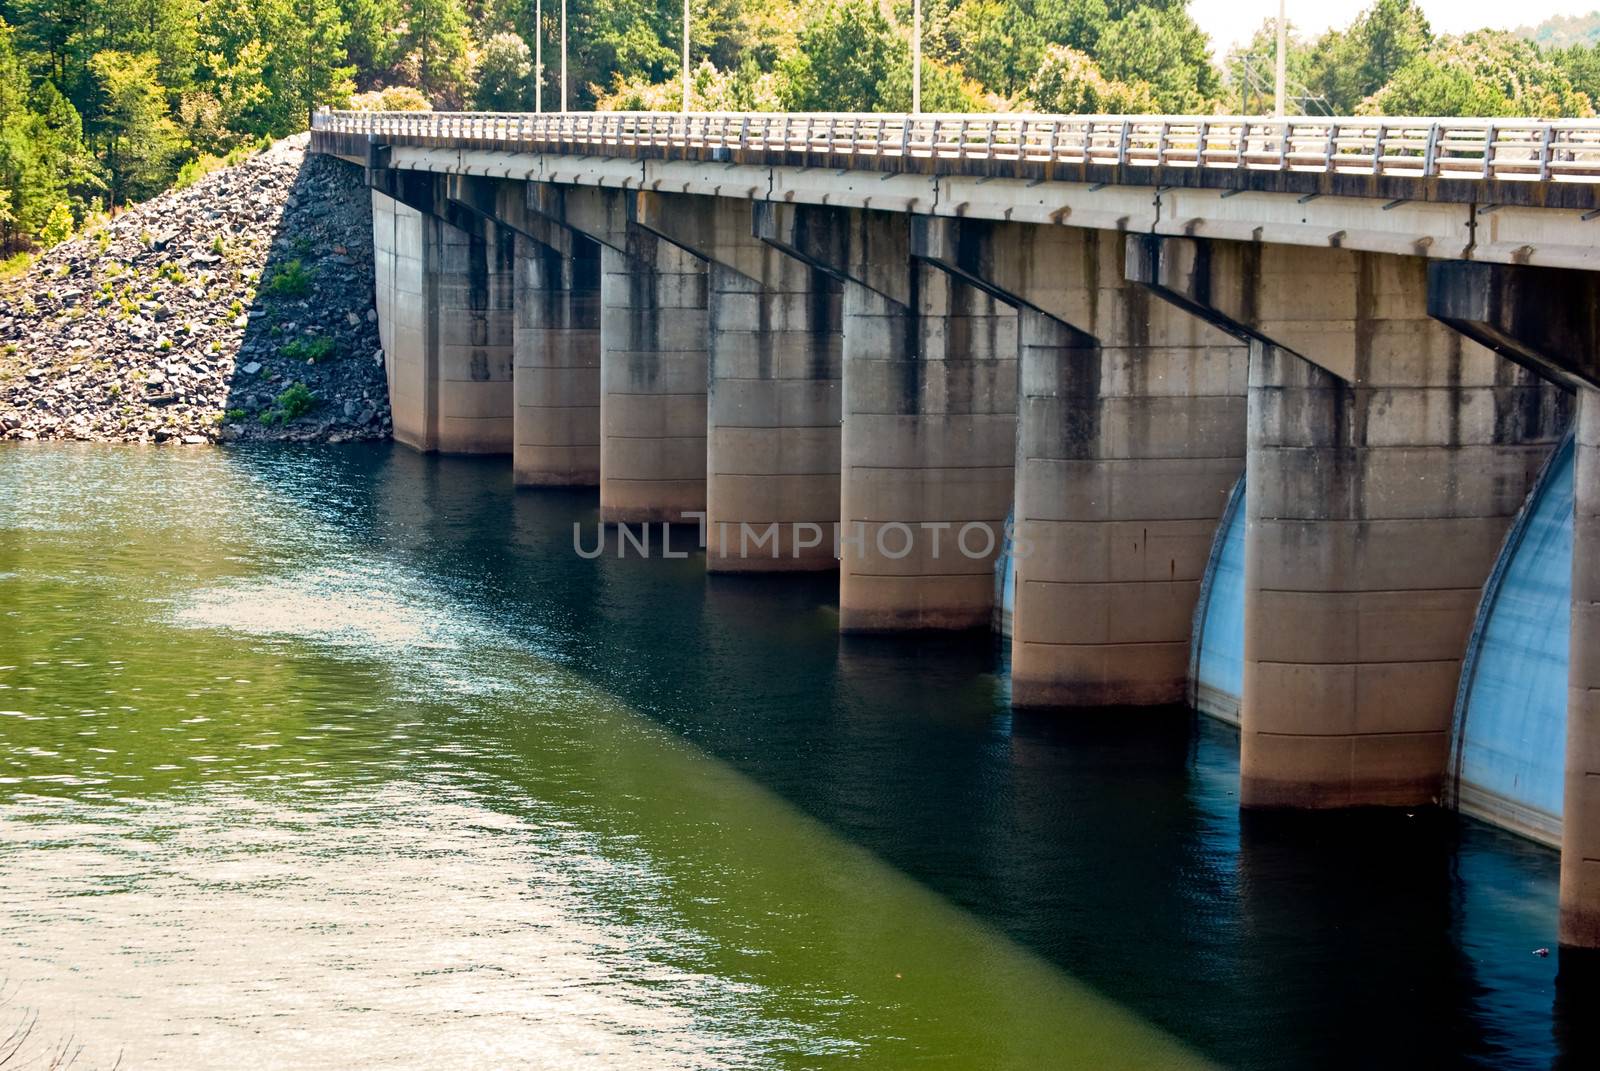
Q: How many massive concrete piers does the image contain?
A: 8